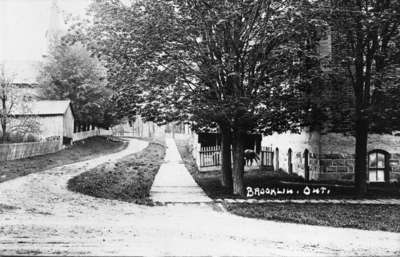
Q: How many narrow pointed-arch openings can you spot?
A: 3